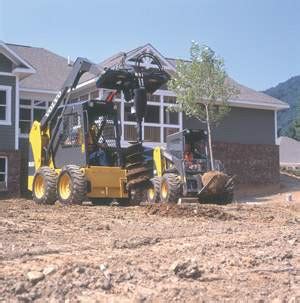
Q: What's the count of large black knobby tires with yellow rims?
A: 4